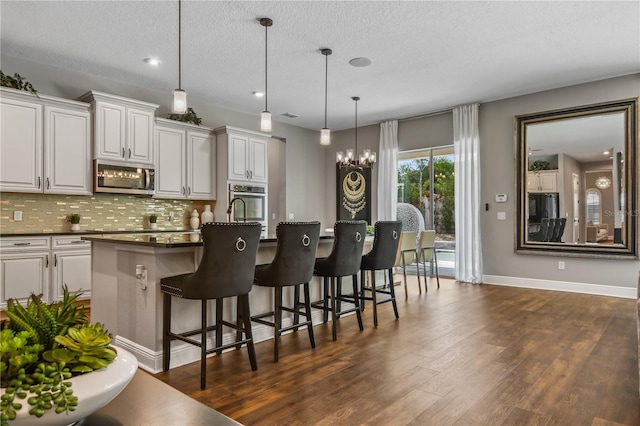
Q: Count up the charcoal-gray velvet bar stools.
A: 4